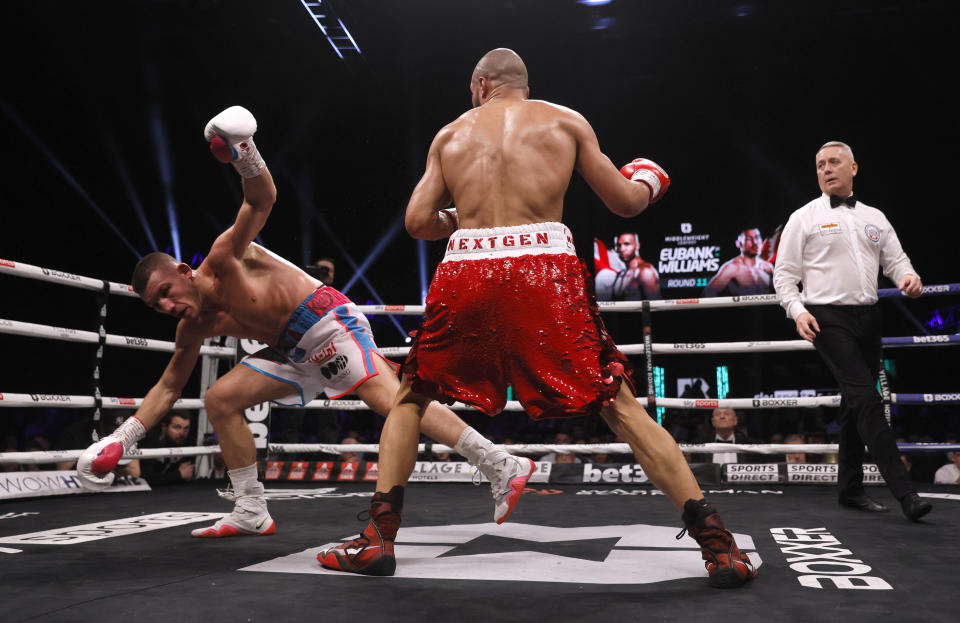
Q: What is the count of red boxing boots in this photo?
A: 2